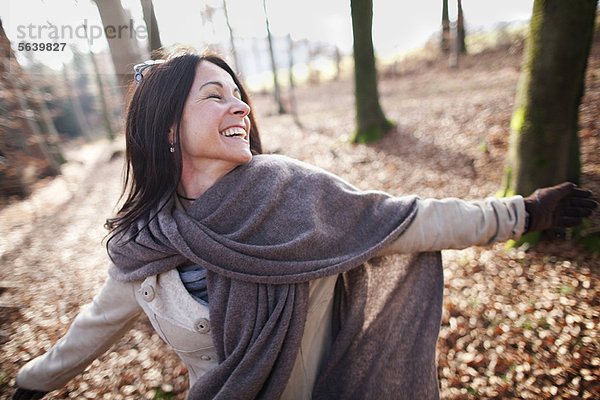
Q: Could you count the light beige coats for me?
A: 1